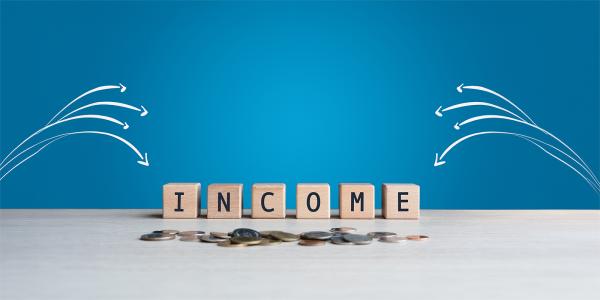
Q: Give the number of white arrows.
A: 8